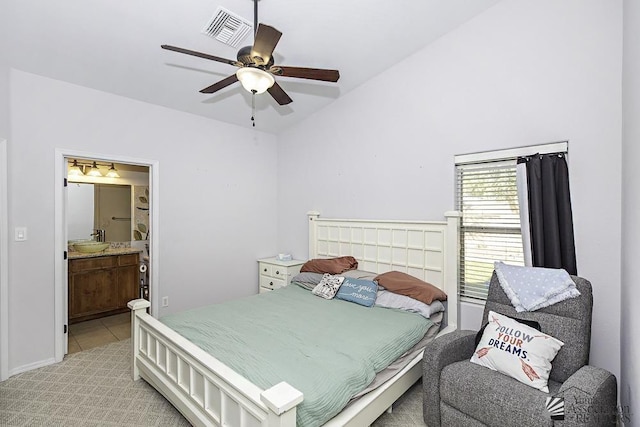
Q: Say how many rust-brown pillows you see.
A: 2